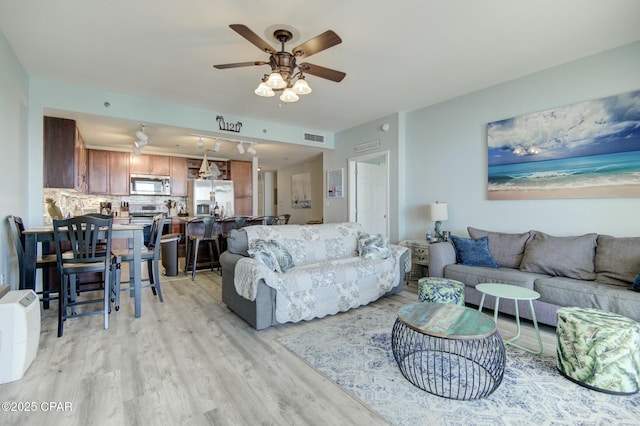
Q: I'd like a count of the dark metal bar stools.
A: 4